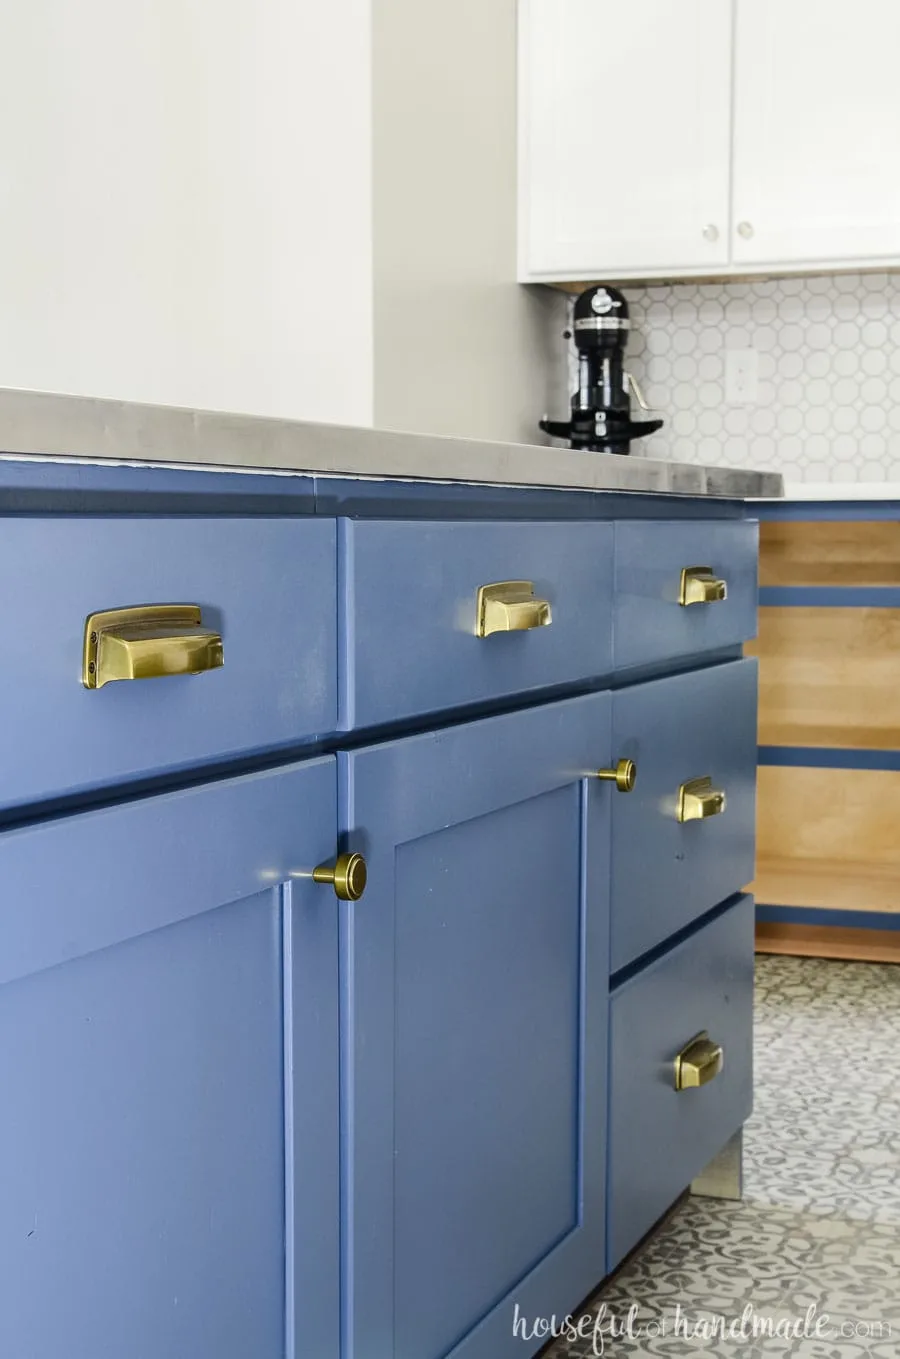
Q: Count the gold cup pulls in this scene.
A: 5